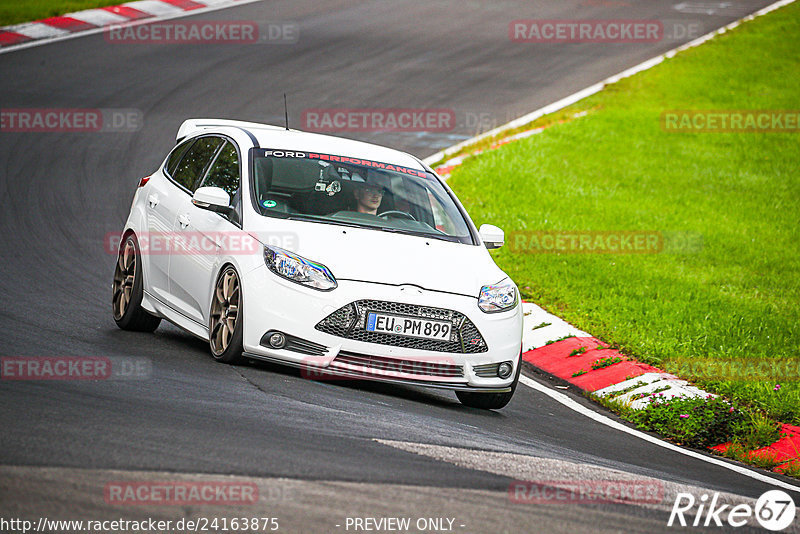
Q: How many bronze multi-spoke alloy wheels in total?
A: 2